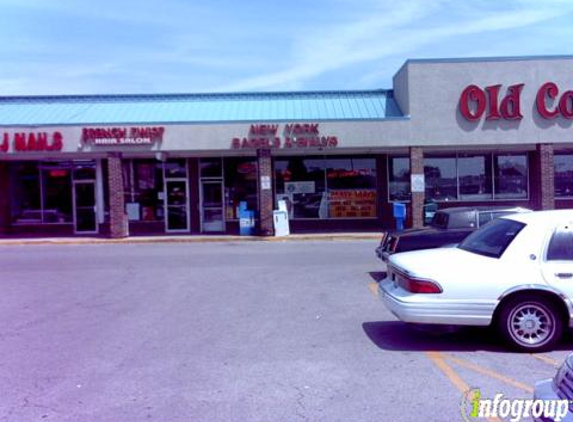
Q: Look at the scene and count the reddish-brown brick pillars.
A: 4